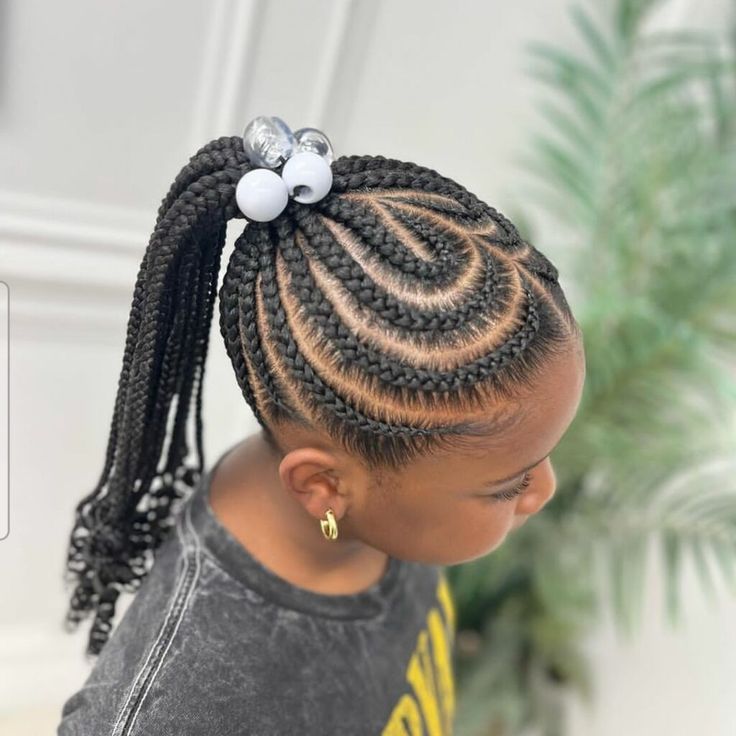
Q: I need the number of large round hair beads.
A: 4